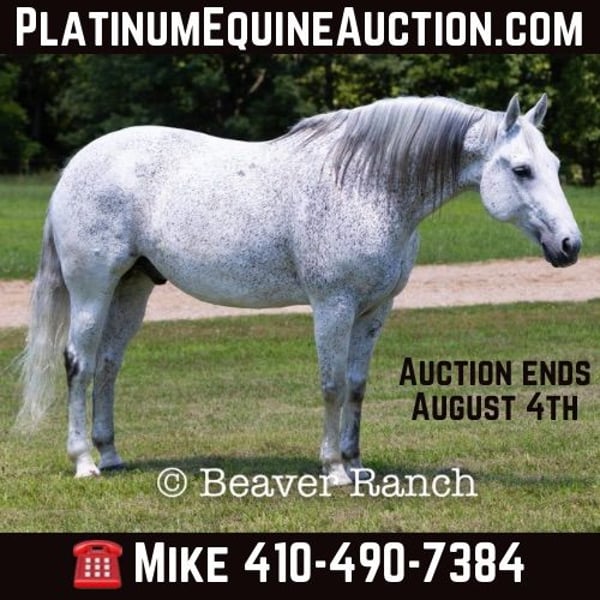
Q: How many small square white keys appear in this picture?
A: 9